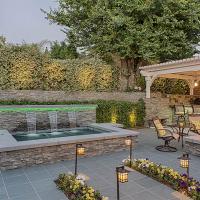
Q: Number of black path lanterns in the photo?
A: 4